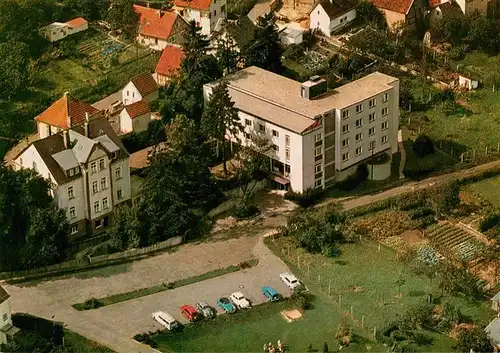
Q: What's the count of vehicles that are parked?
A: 7